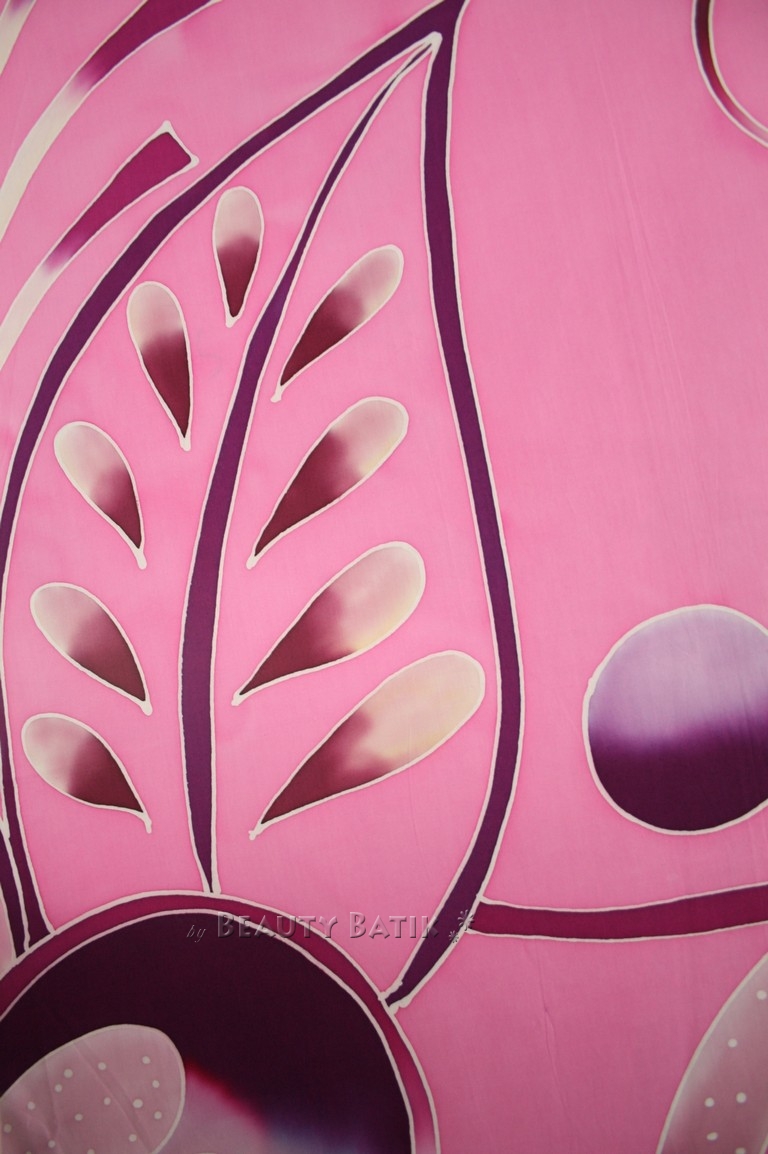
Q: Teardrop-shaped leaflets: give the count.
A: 9